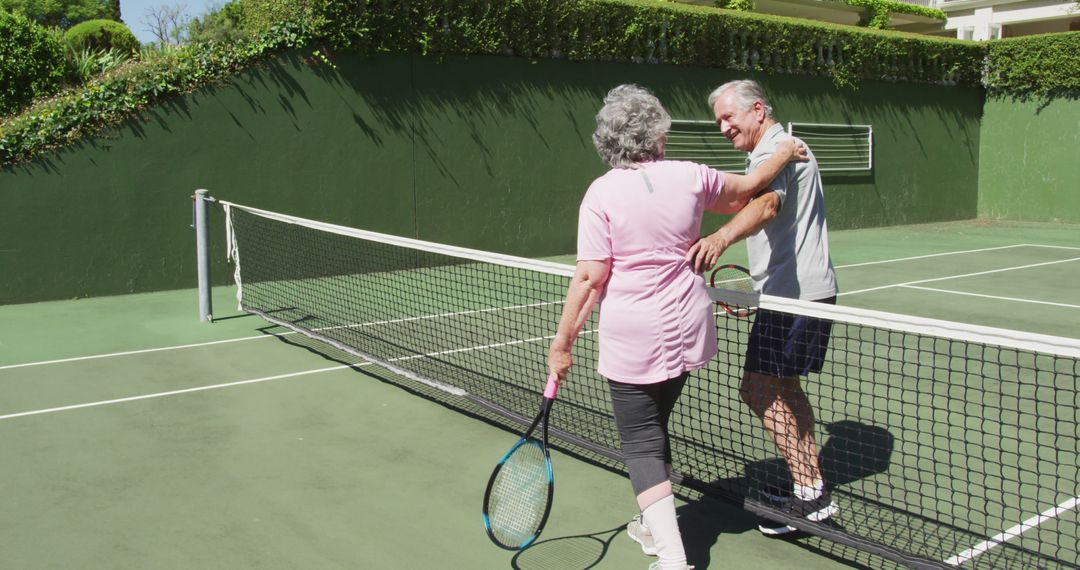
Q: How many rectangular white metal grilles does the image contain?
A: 2